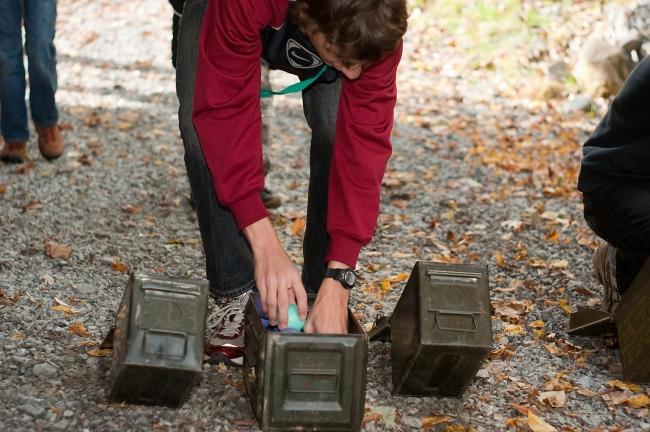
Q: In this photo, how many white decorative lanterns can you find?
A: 0